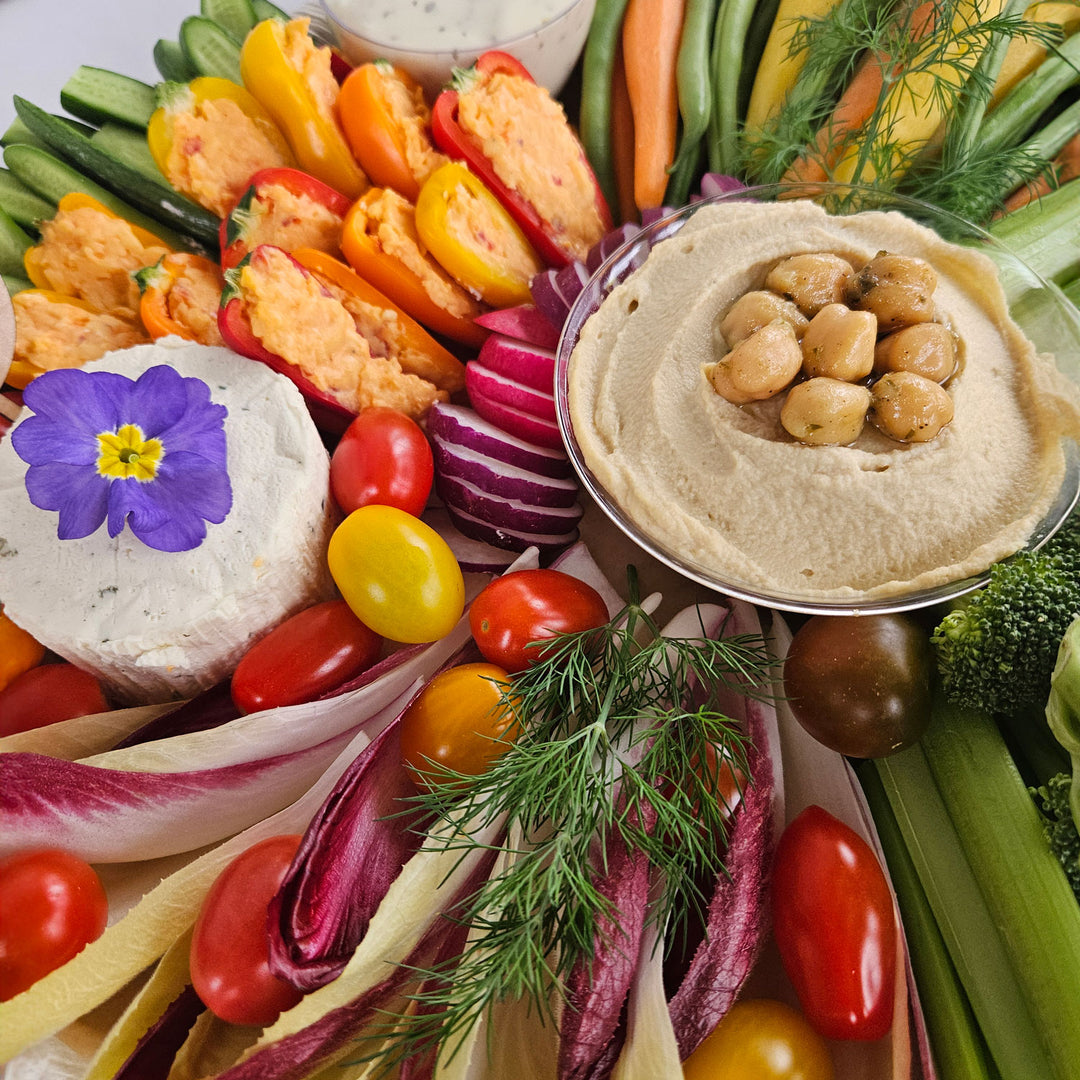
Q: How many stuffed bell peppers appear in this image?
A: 12